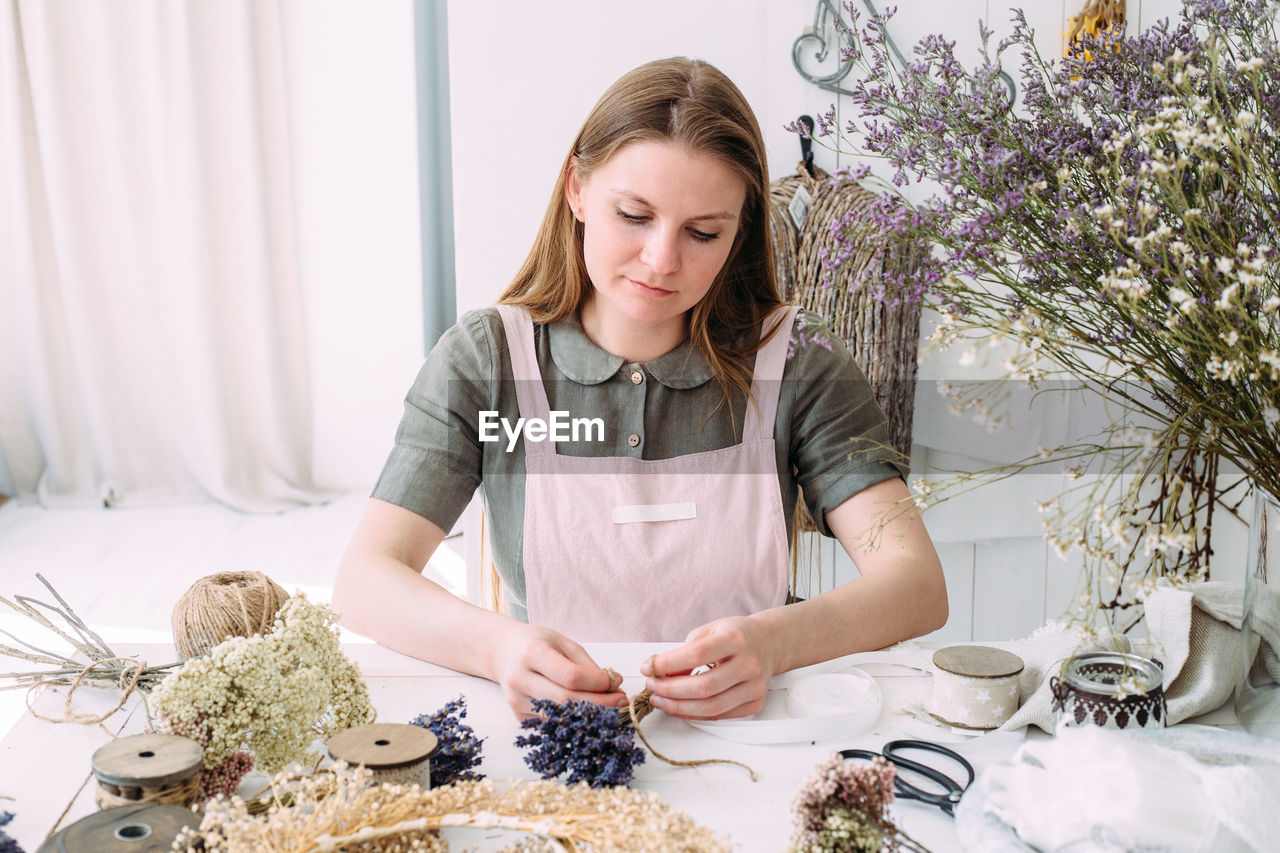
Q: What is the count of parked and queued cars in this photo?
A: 0